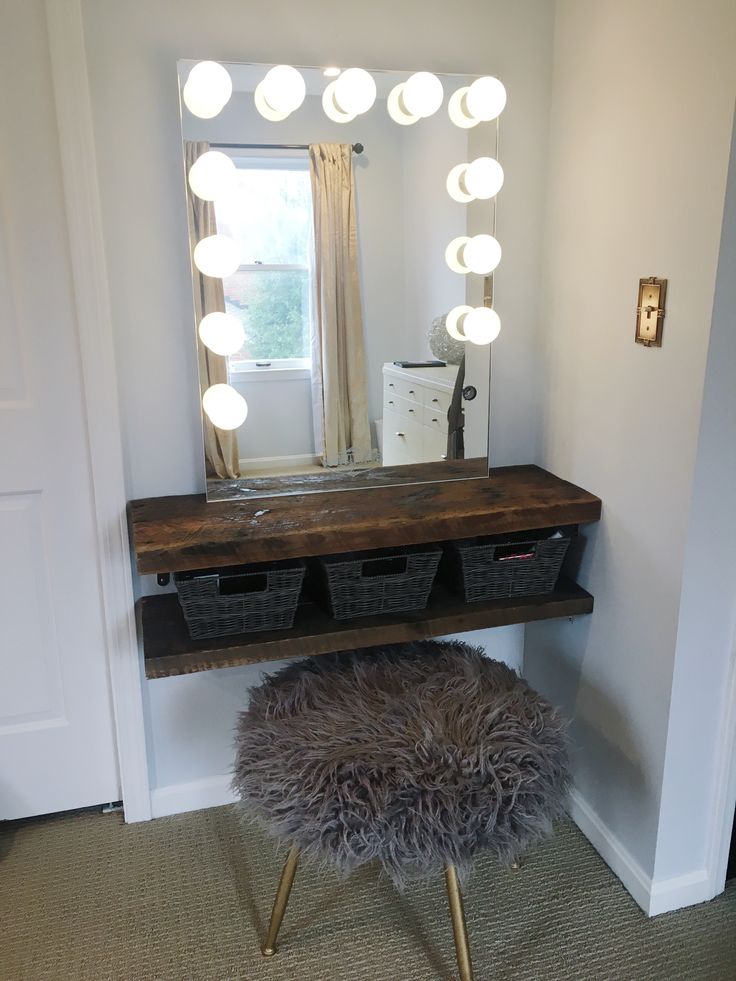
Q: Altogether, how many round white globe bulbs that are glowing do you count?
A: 12